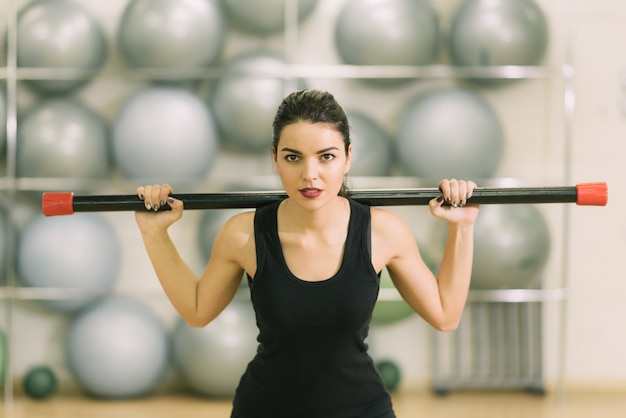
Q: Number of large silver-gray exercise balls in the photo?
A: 15